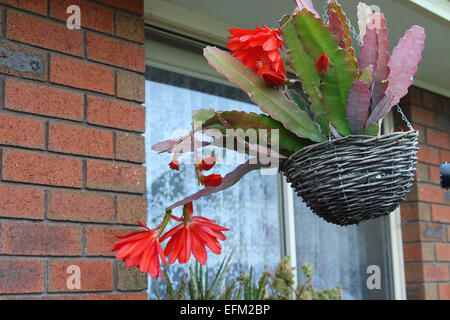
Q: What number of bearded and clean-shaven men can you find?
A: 0